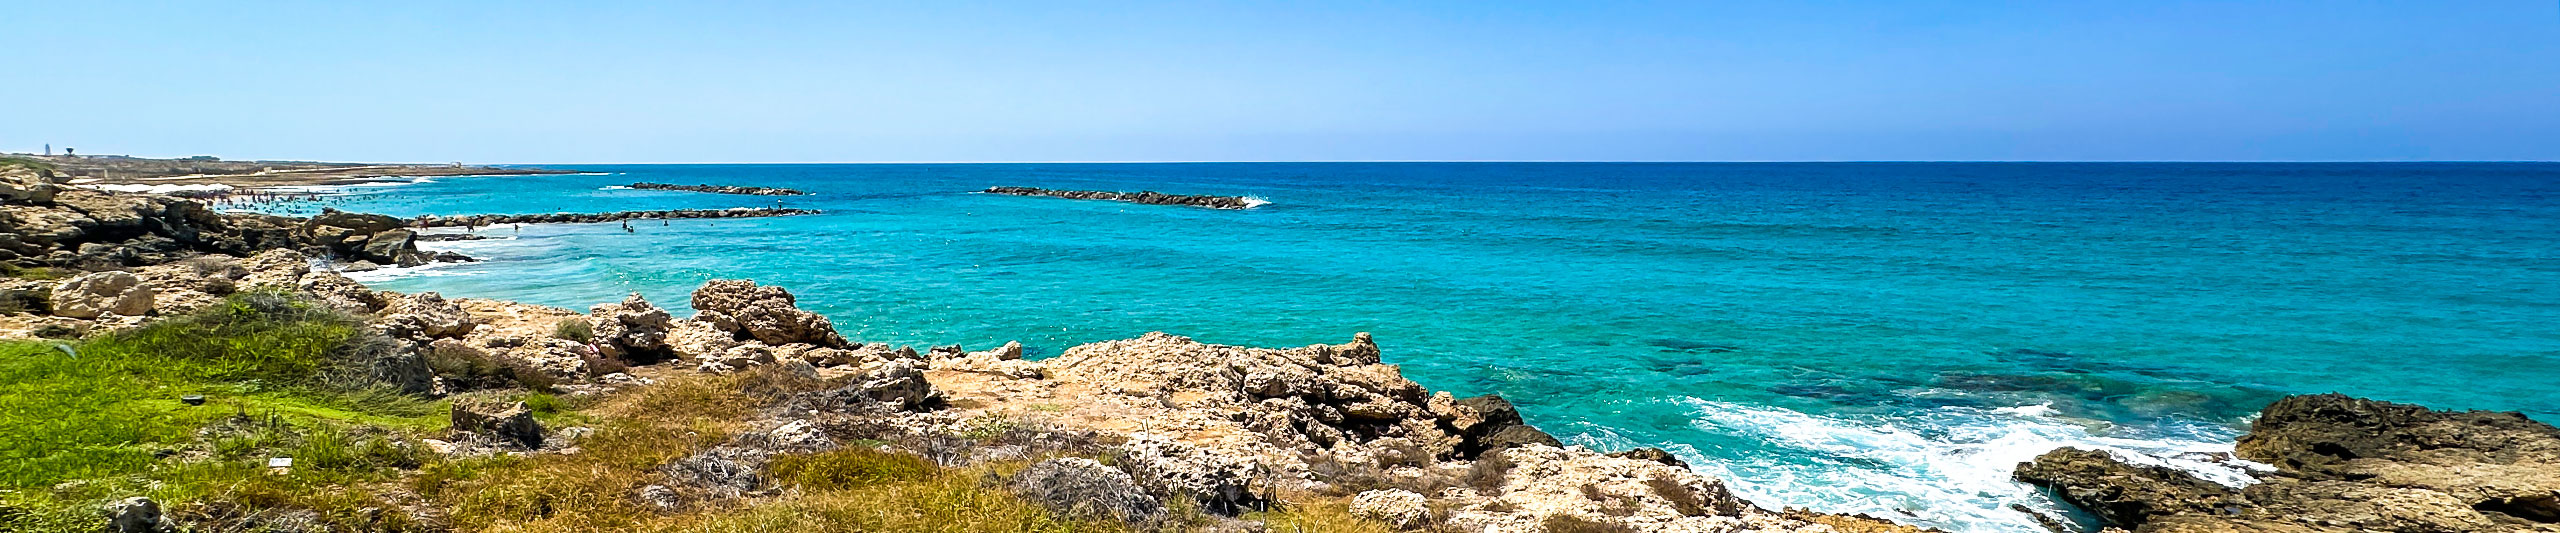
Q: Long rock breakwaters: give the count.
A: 3